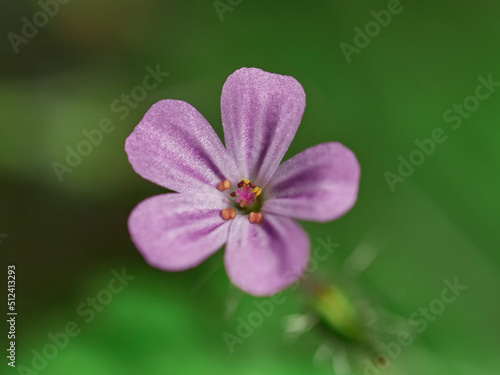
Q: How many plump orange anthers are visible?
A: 3